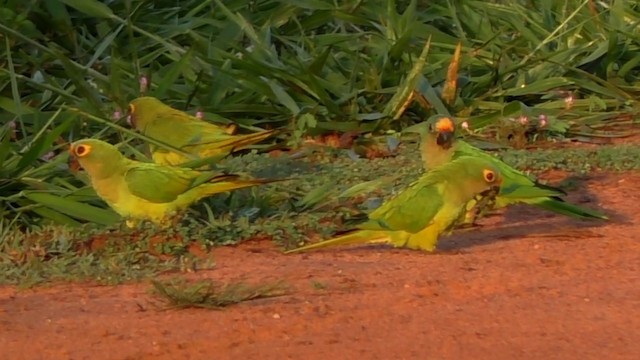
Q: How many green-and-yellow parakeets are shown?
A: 4